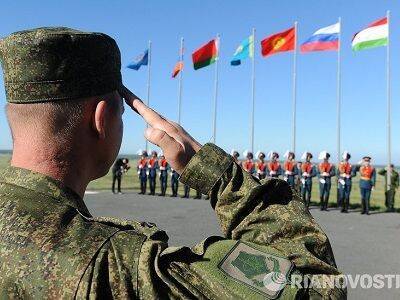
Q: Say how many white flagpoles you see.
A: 7